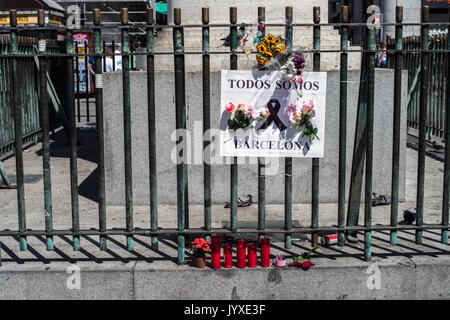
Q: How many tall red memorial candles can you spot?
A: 5